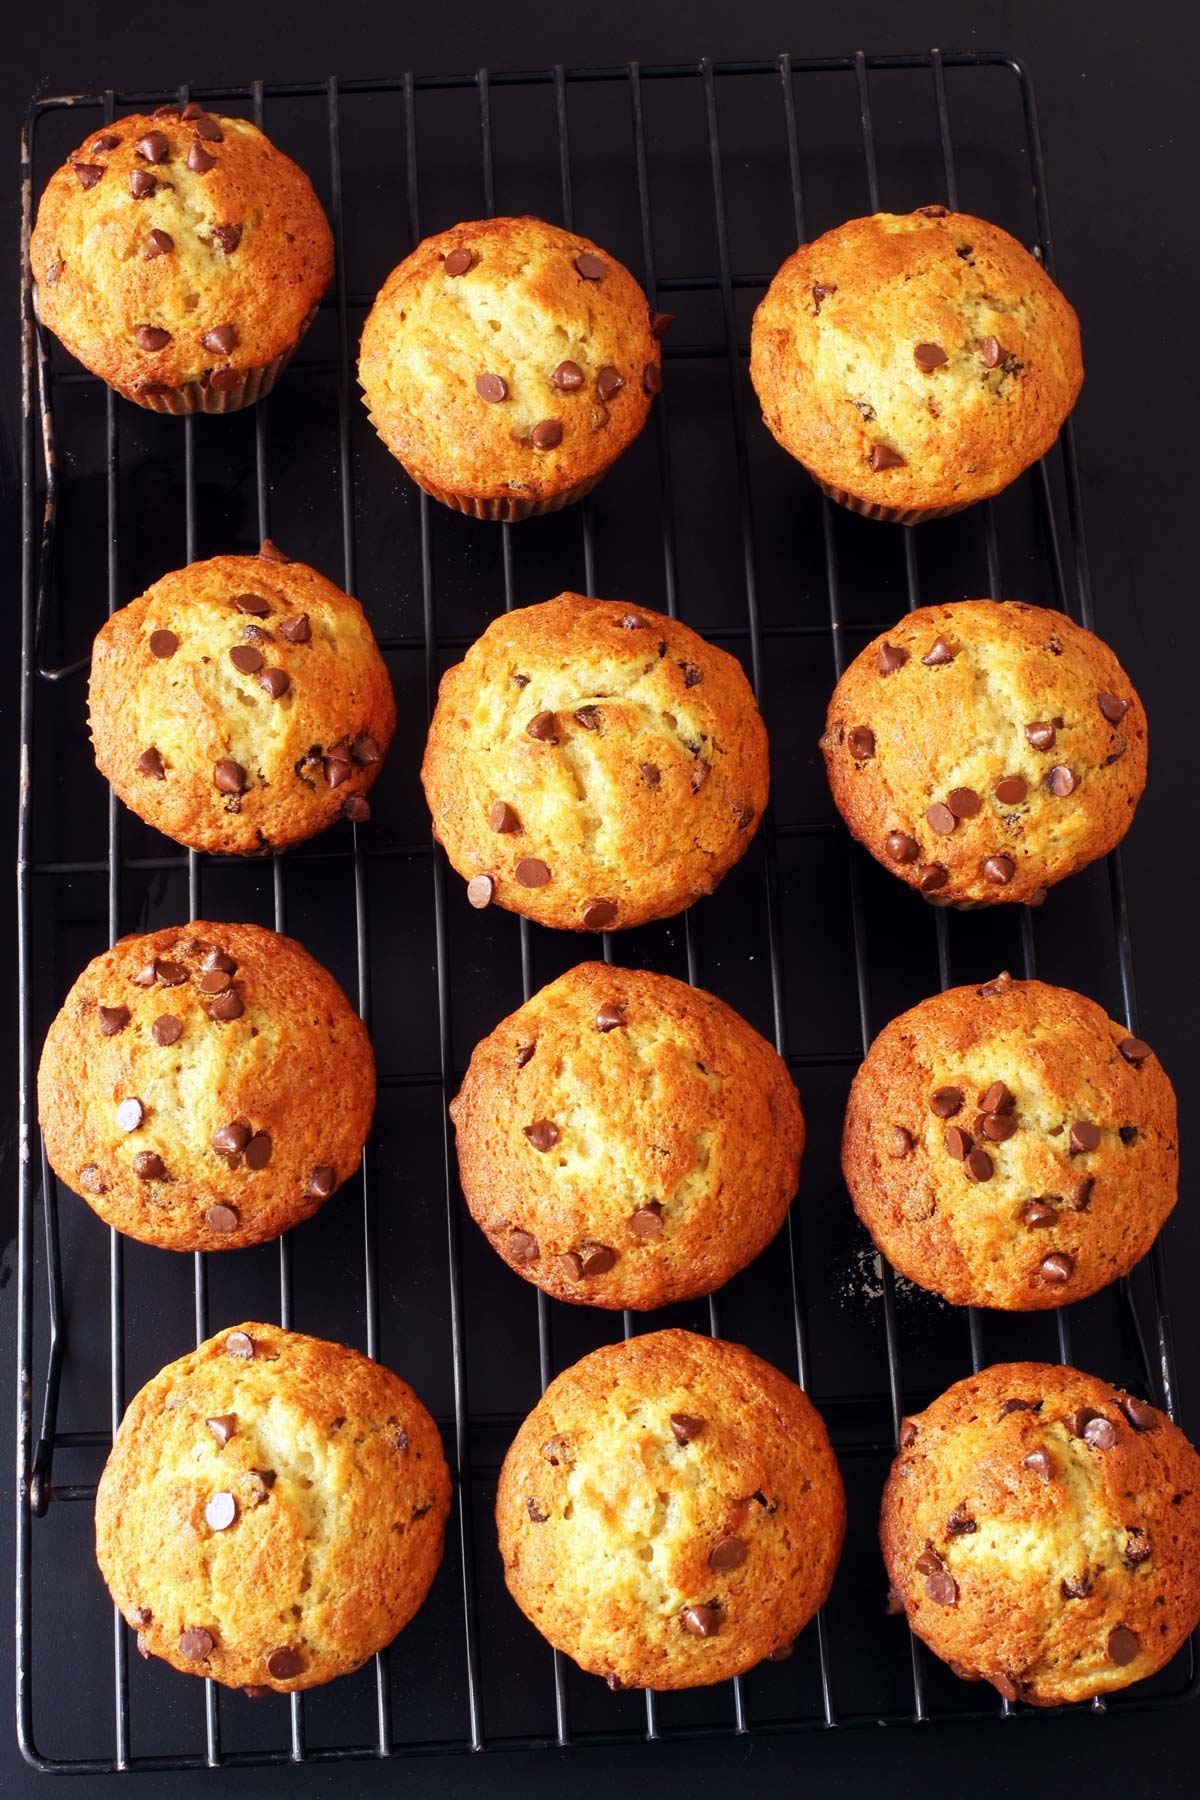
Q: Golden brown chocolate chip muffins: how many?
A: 12